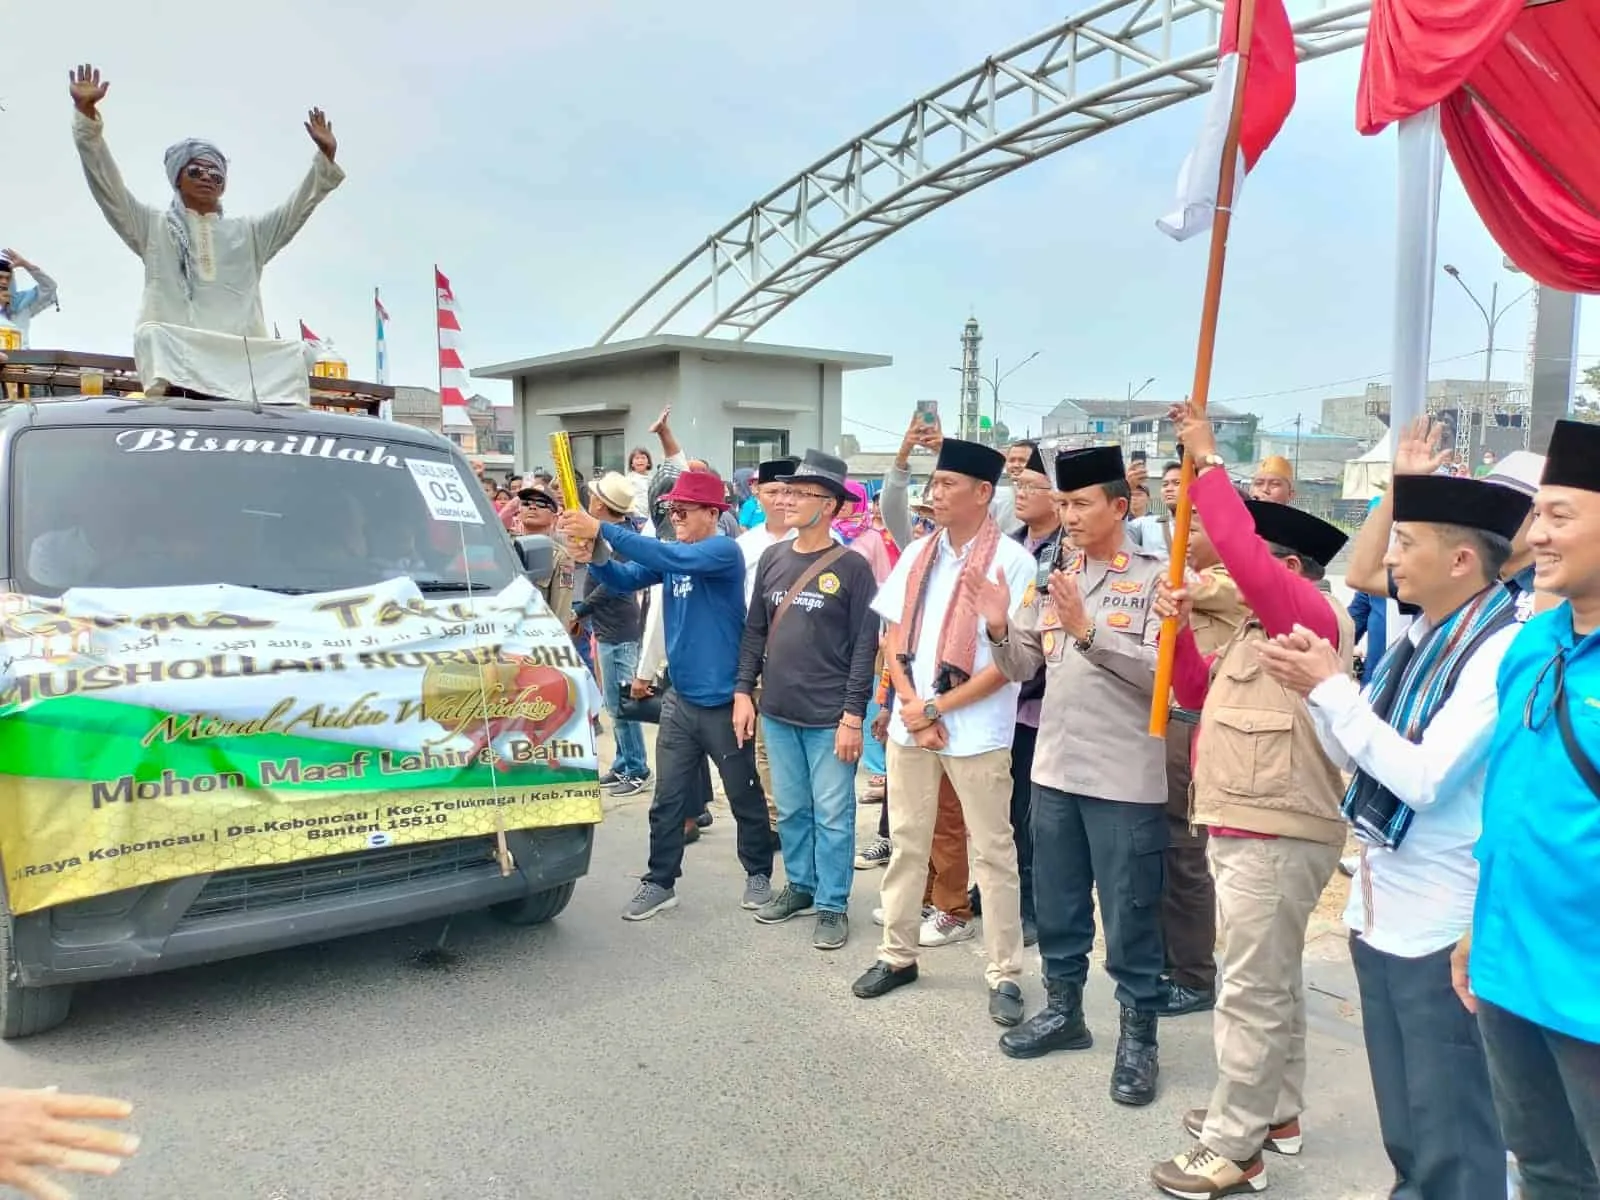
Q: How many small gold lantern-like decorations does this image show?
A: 2